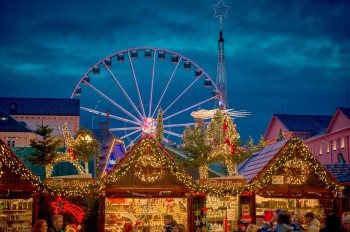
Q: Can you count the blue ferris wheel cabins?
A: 13